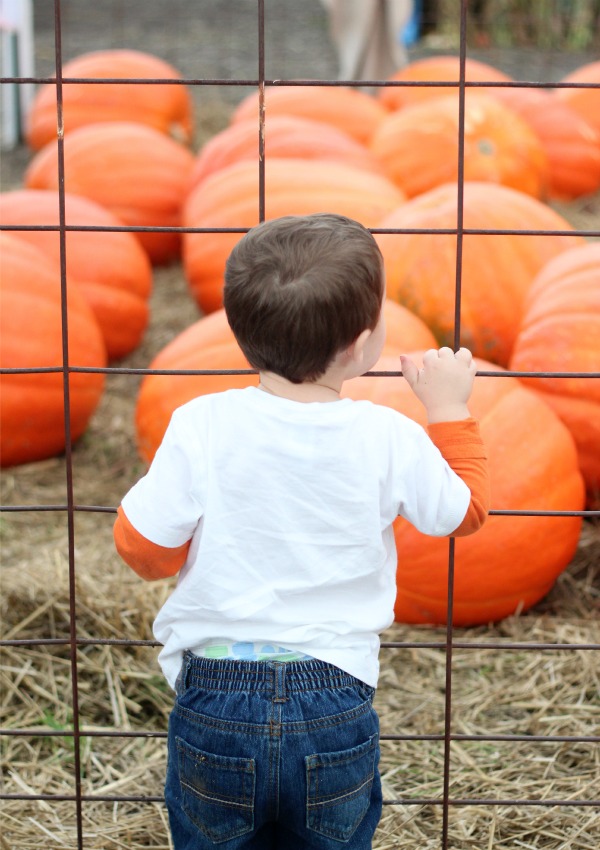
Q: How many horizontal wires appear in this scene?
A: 7